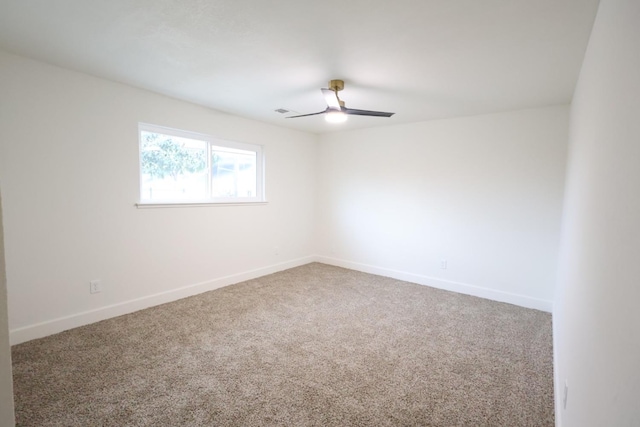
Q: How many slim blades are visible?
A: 3